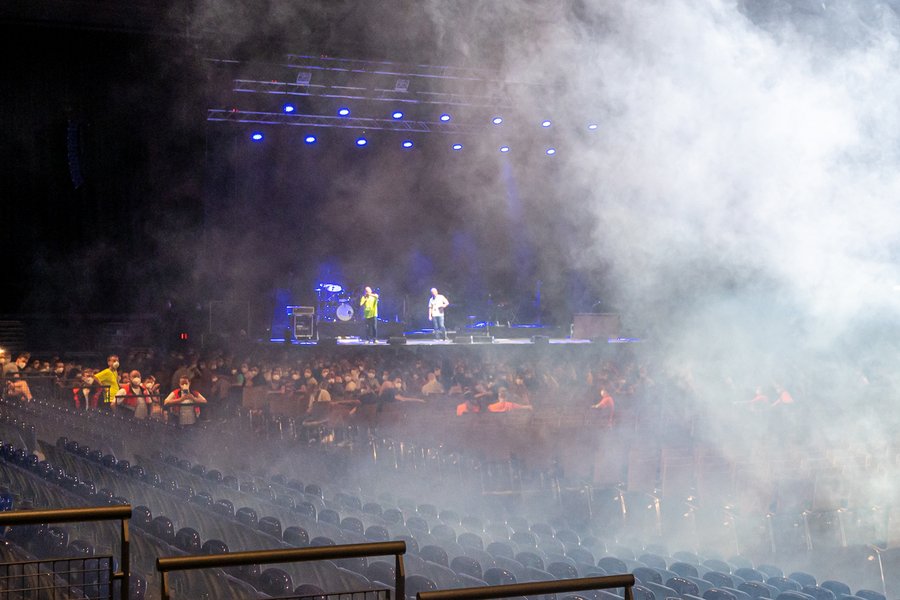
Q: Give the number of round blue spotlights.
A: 14